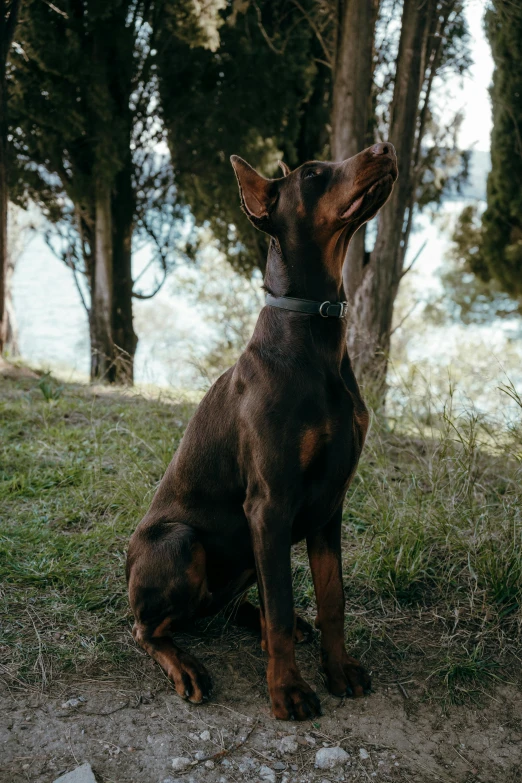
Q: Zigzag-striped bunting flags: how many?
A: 0